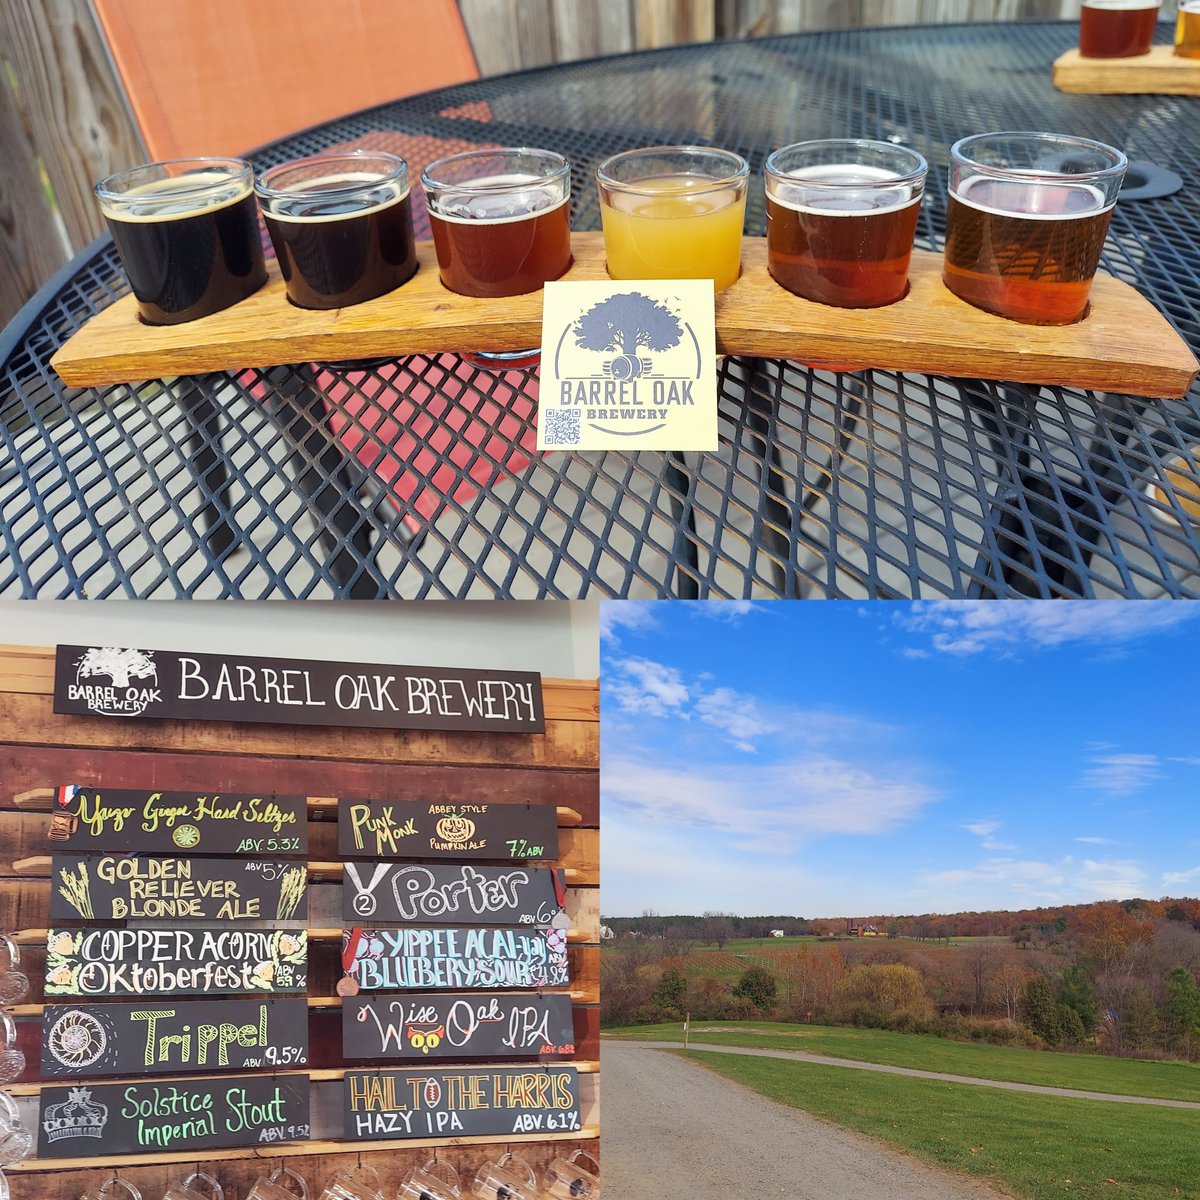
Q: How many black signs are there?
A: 11